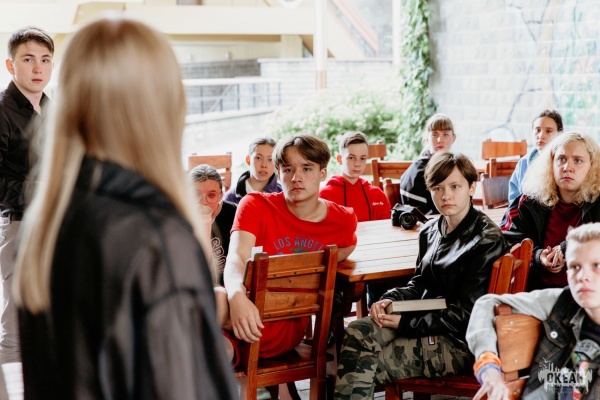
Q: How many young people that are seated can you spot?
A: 9